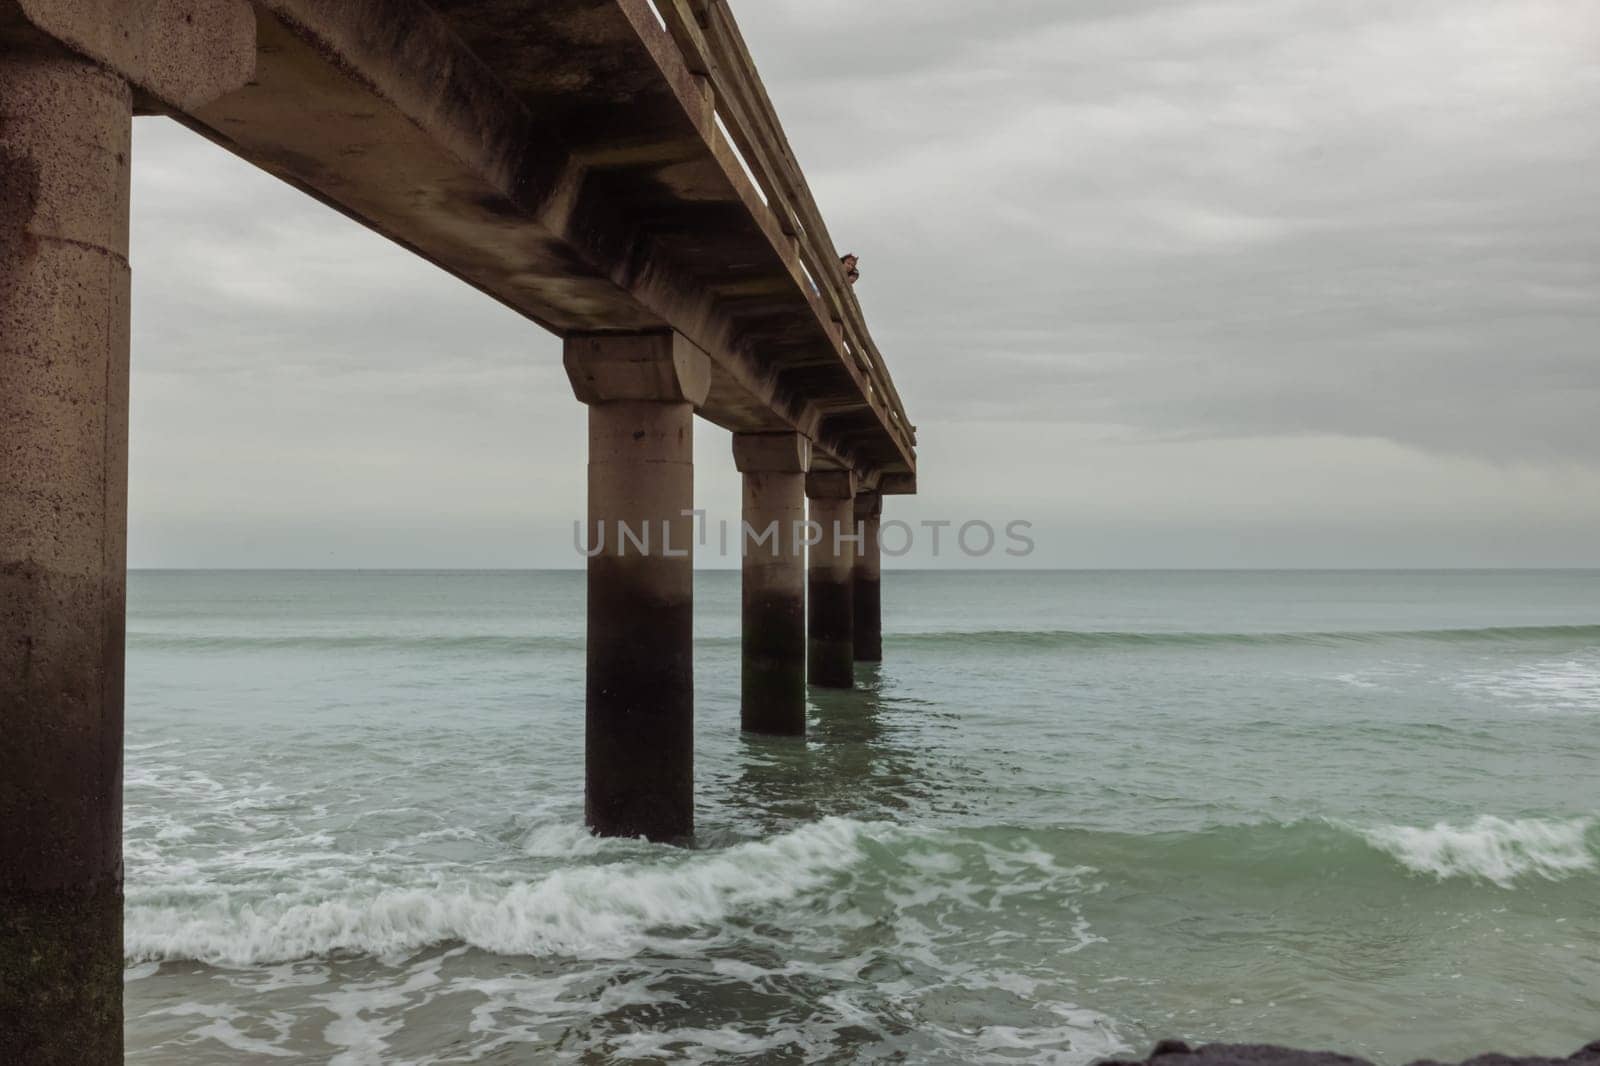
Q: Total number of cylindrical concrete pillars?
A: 5